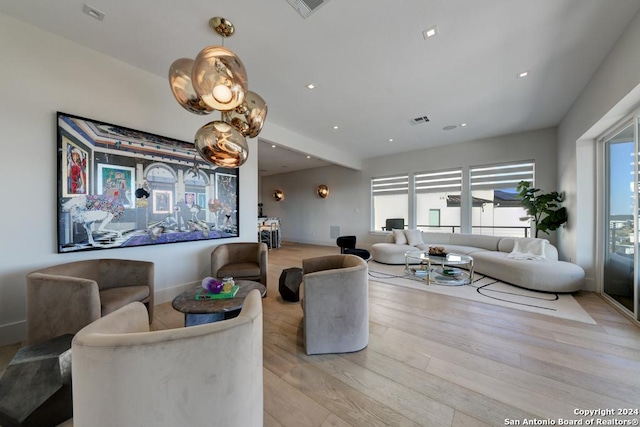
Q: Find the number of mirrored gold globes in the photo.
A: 6